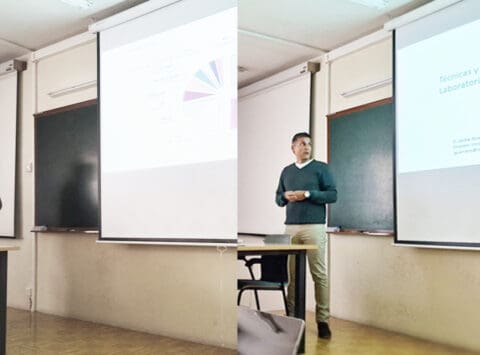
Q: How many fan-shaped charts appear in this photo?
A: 1